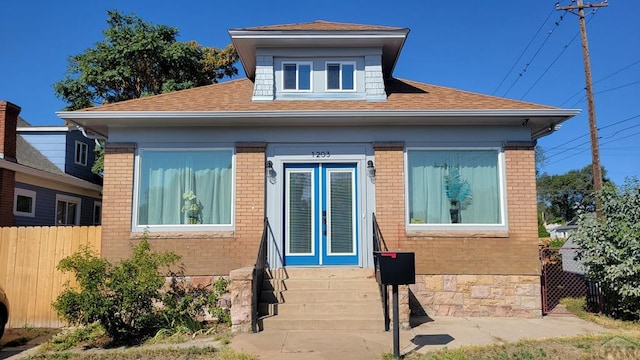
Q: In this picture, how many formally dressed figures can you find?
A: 0